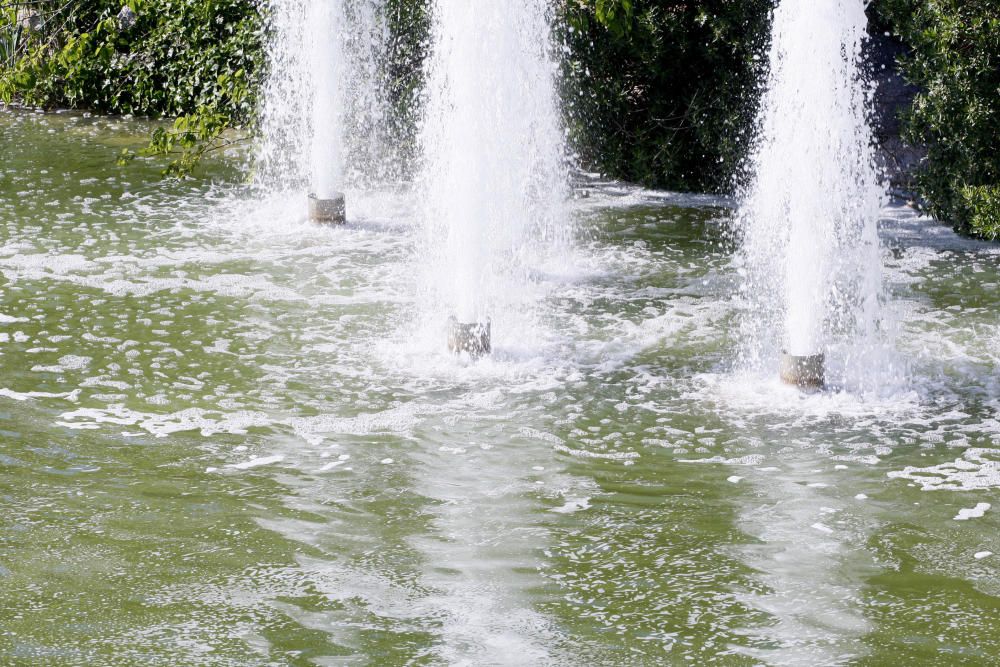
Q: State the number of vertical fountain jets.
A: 3